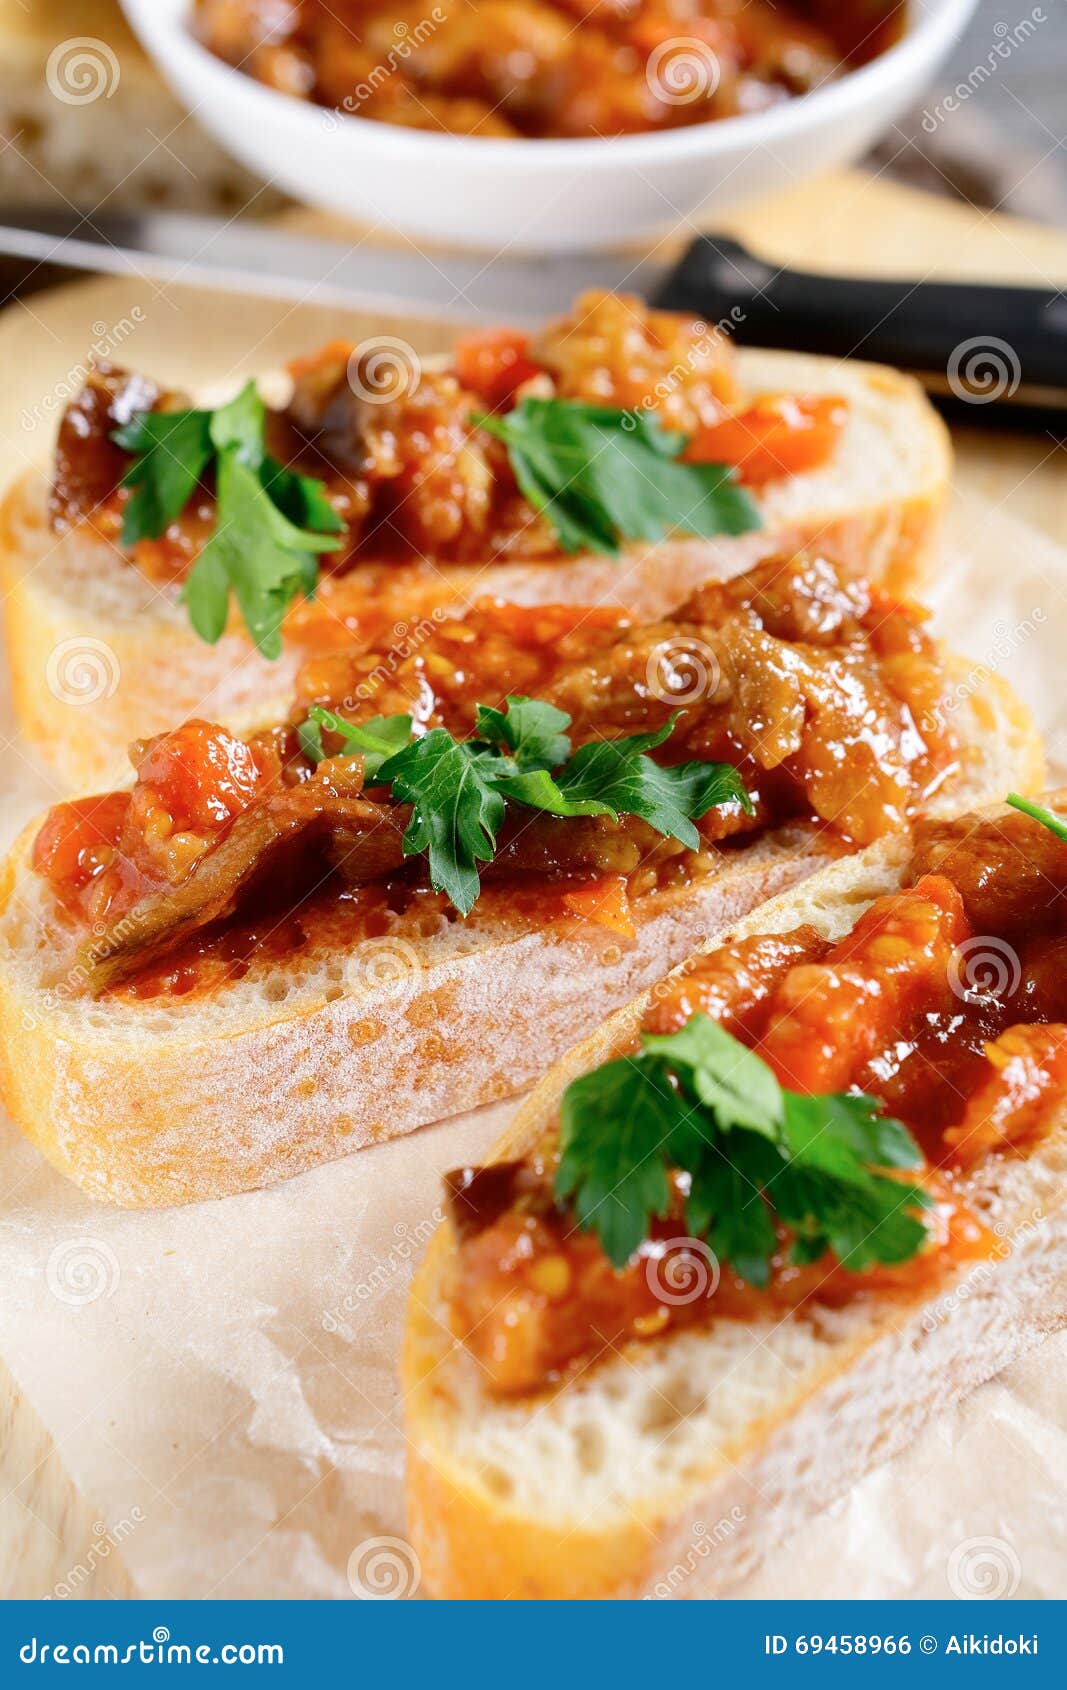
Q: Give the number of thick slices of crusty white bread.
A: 3